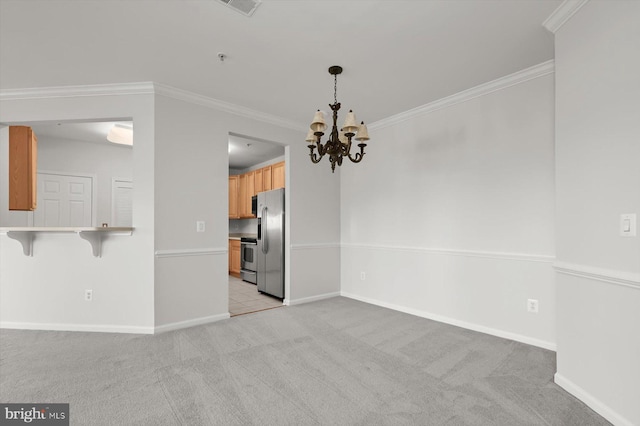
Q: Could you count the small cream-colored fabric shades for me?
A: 5